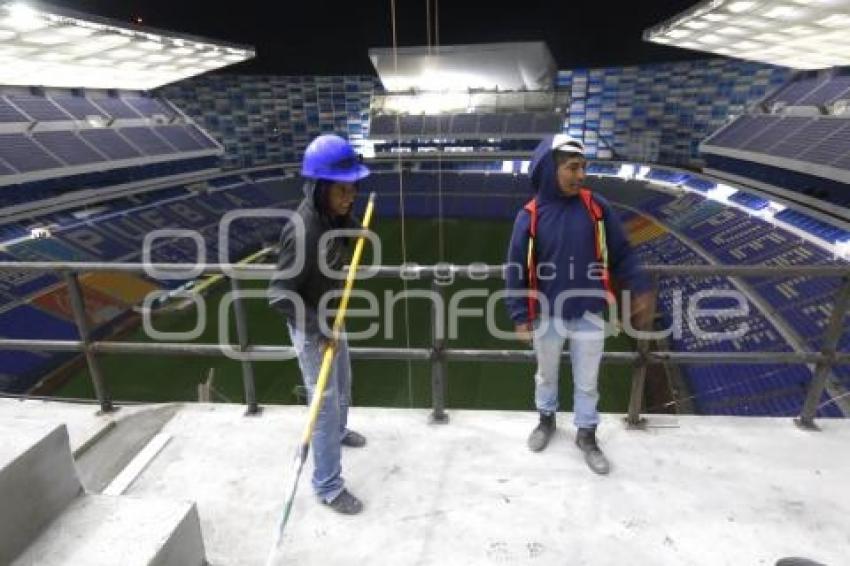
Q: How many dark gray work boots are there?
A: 4